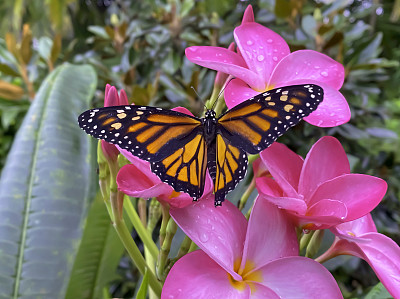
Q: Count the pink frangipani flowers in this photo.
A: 5